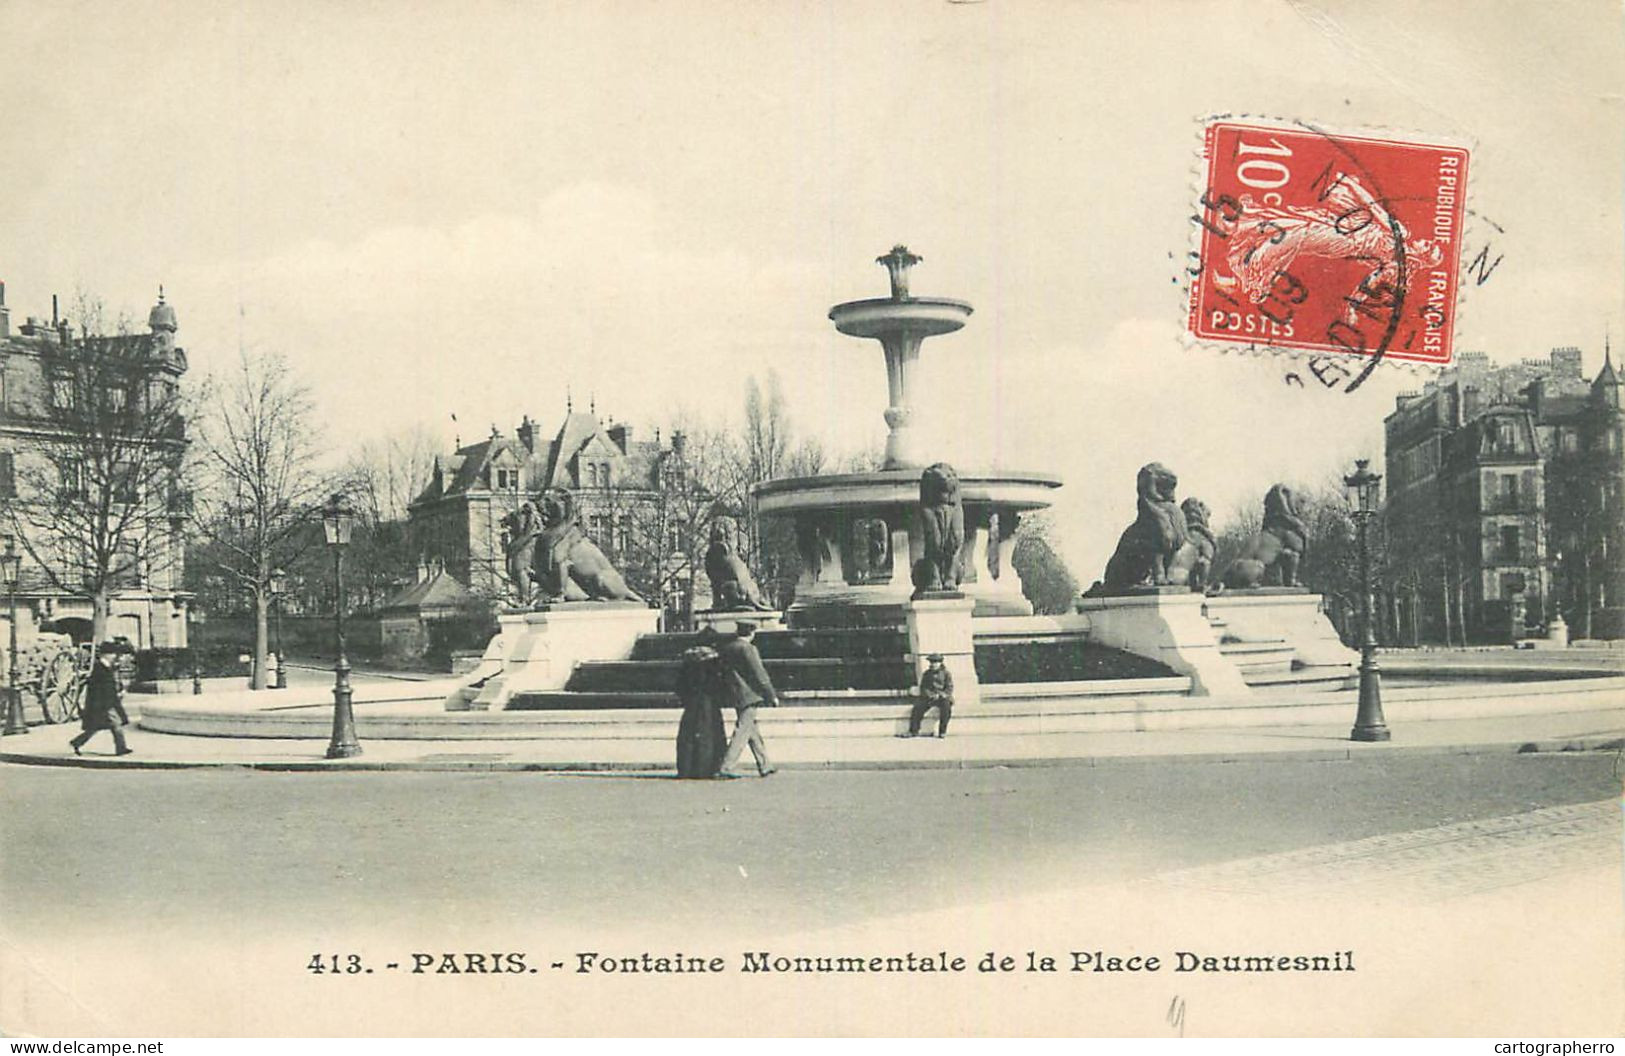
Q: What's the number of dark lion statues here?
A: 7